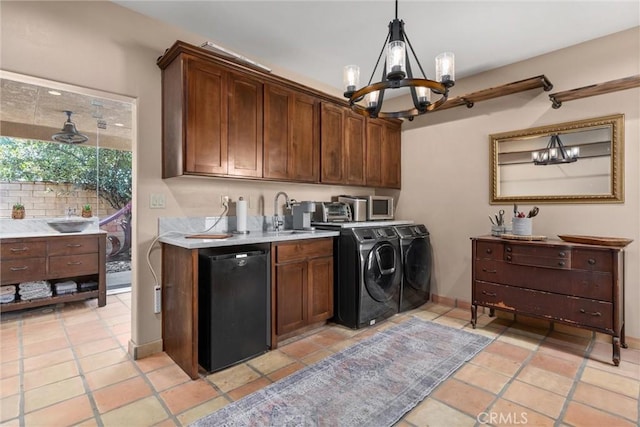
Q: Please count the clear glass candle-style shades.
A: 5